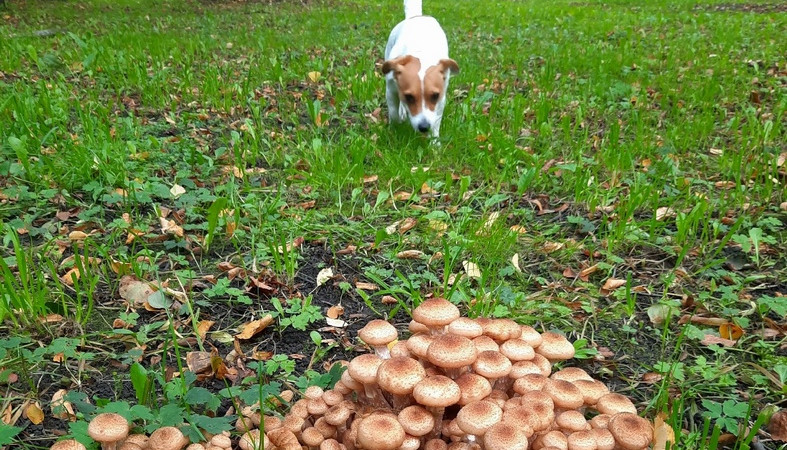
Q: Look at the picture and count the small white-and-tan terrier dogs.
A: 1